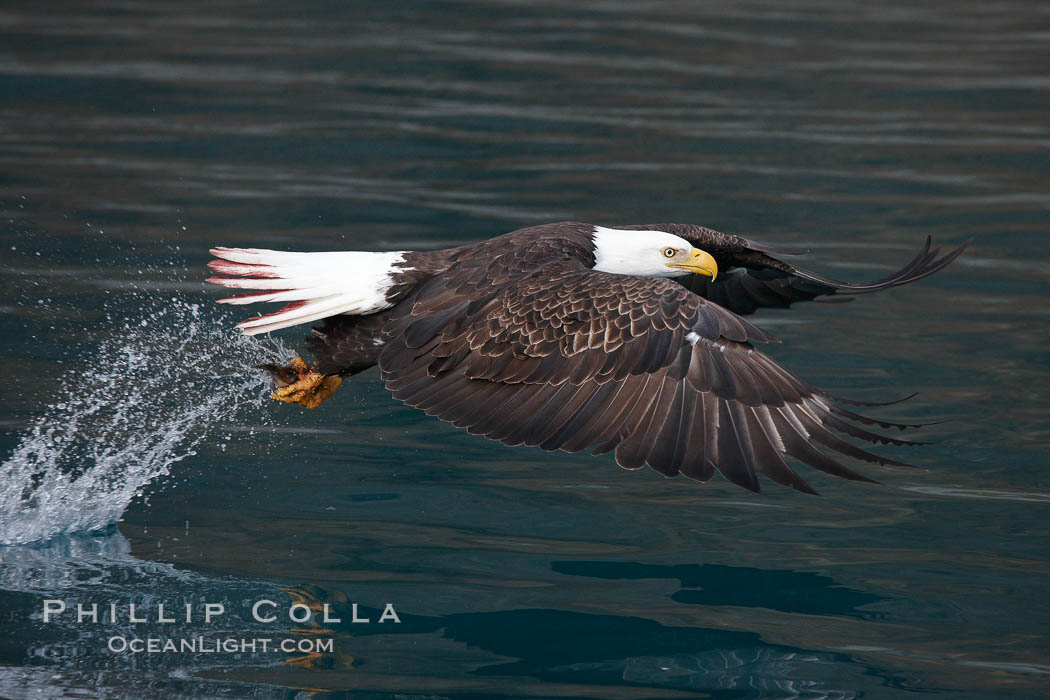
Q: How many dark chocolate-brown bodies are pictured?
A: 1